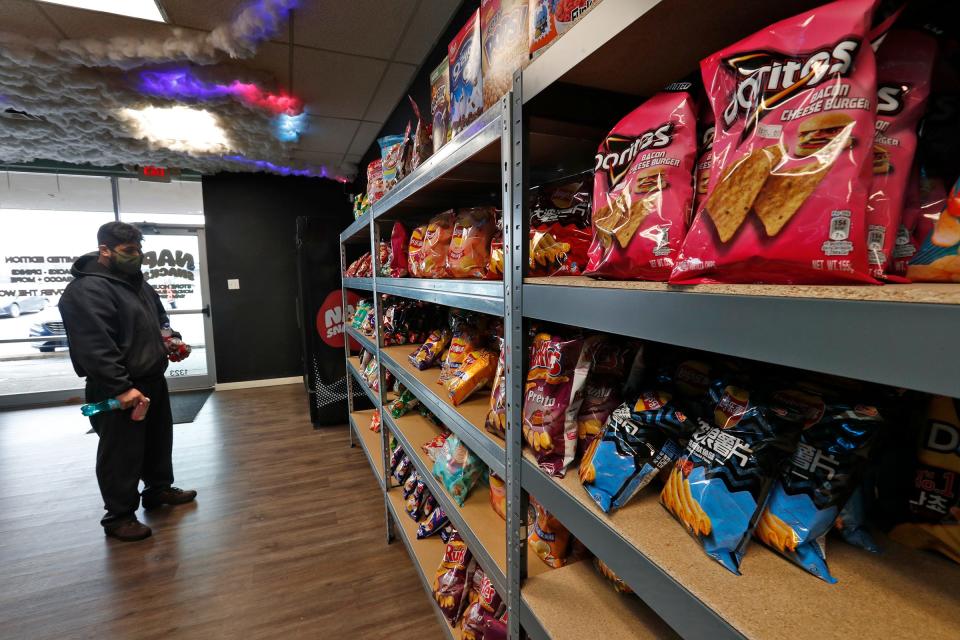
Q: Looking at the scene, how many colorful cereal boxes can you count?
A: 4